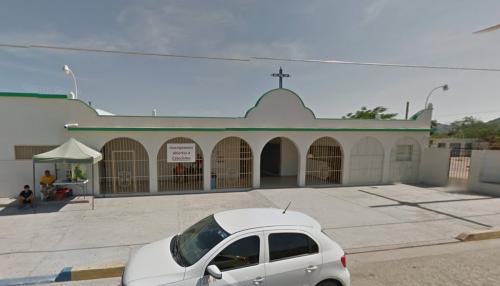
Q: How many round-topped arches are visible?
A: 7